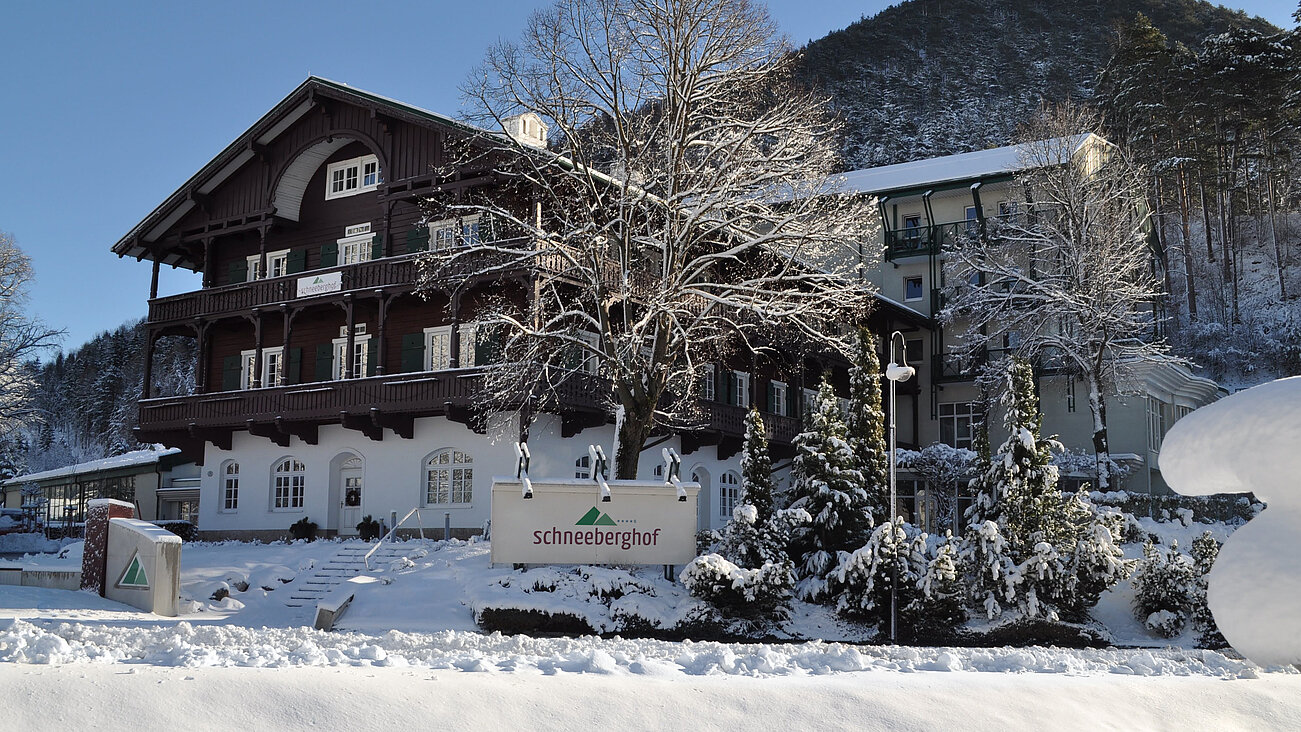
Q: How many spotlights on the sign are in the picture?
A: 3